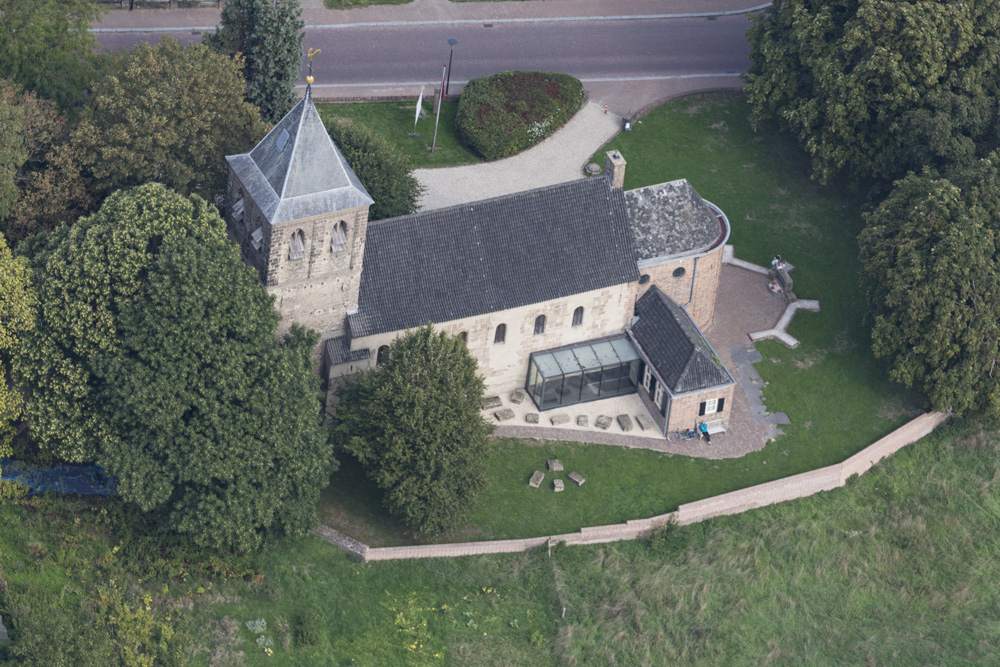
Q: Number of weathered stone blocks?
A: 13